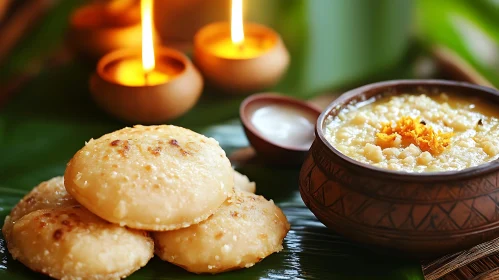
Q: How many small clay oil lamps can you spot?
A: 3